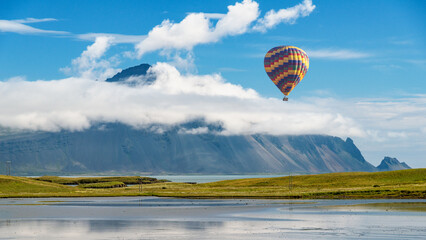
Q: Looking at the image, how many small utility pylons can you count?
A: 3